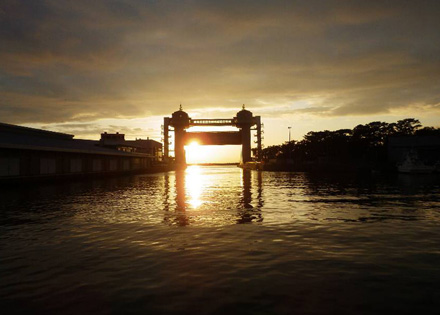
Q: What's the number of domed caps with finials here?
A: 2